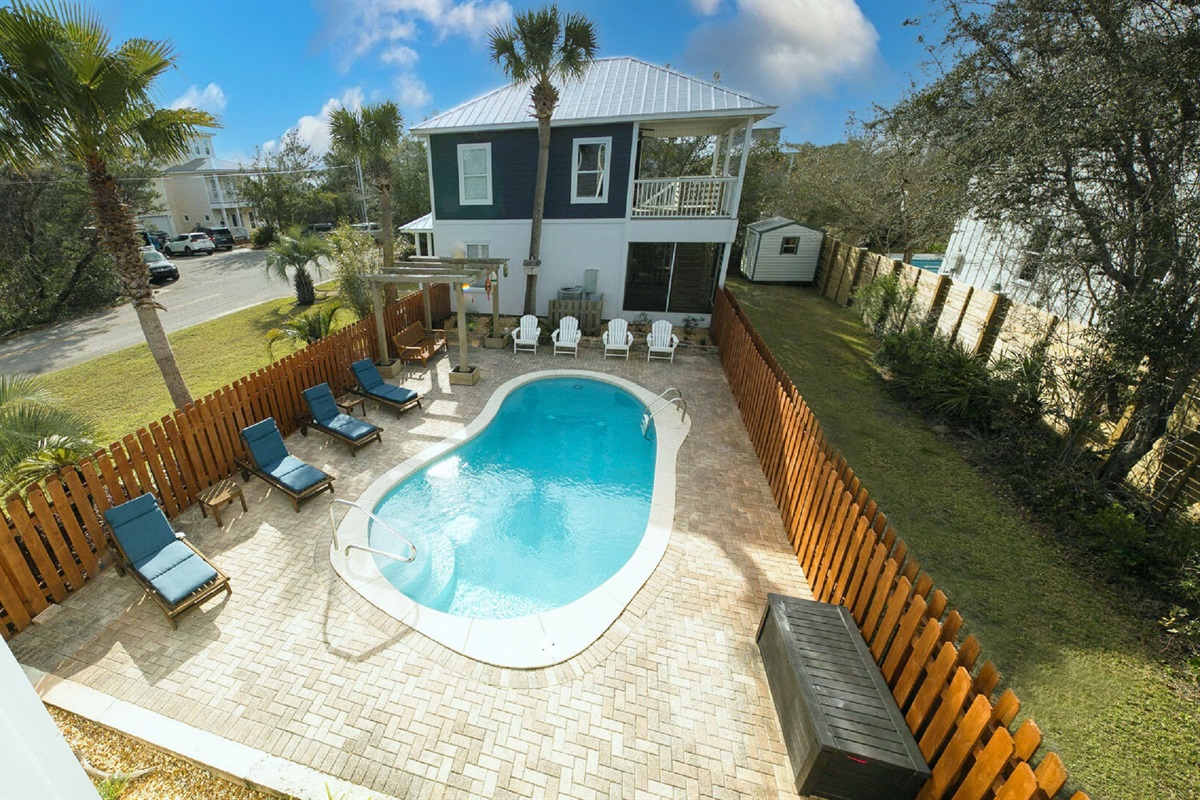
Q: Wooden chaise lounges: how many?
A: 4